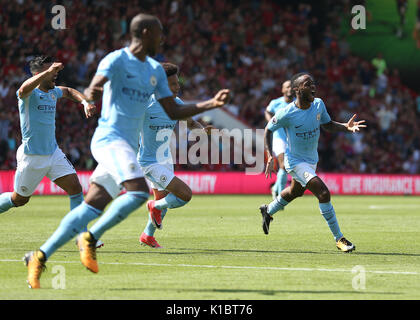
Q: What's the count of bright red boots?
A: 2